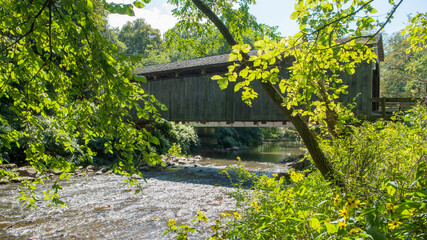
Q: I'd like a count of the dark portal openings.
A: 1